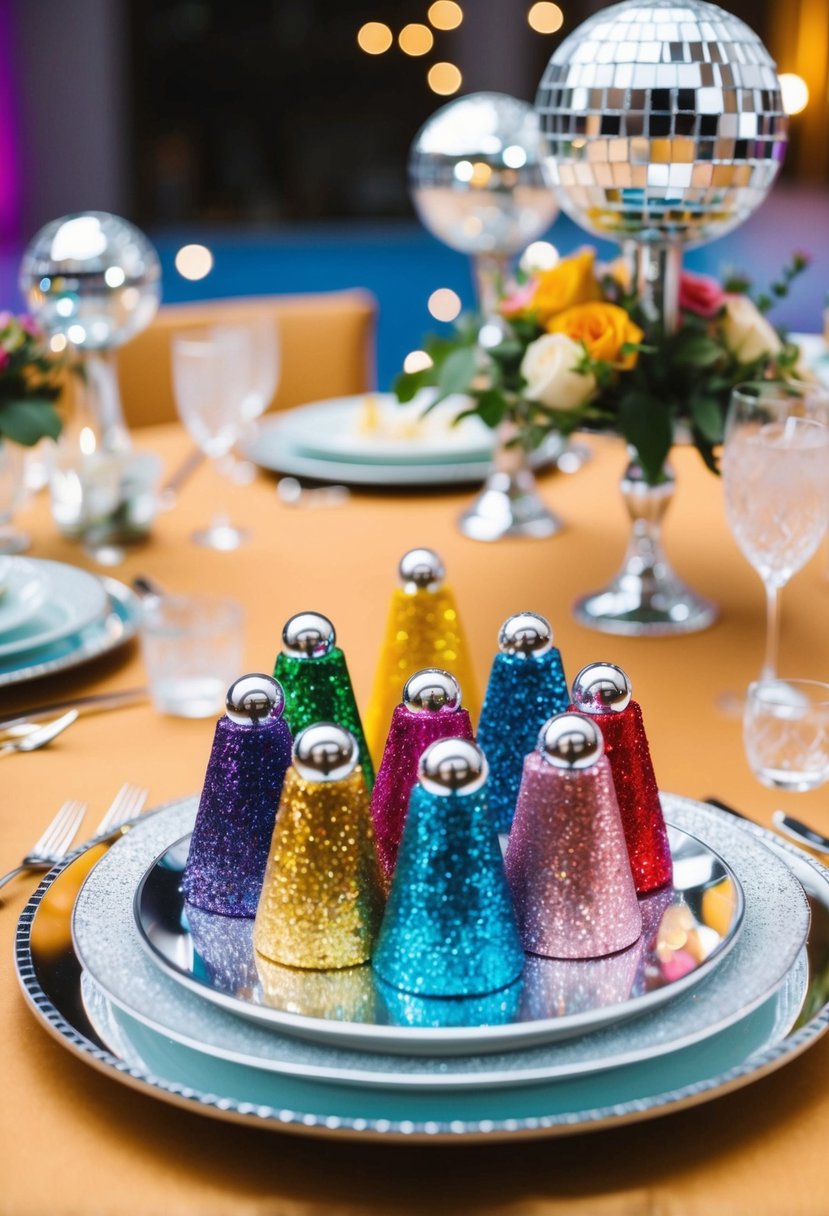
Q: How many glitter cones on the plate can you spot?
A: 9